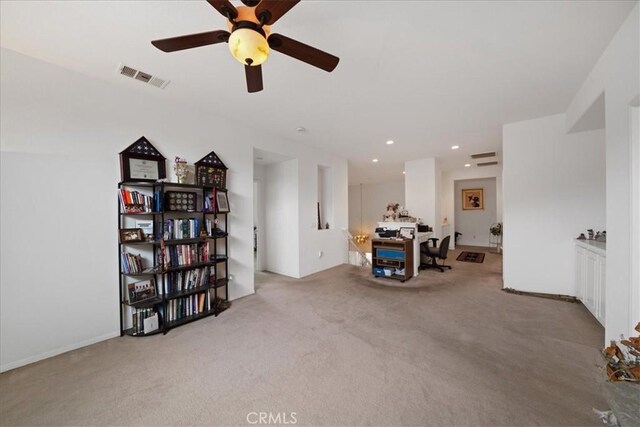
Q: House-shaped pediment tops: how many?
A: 2